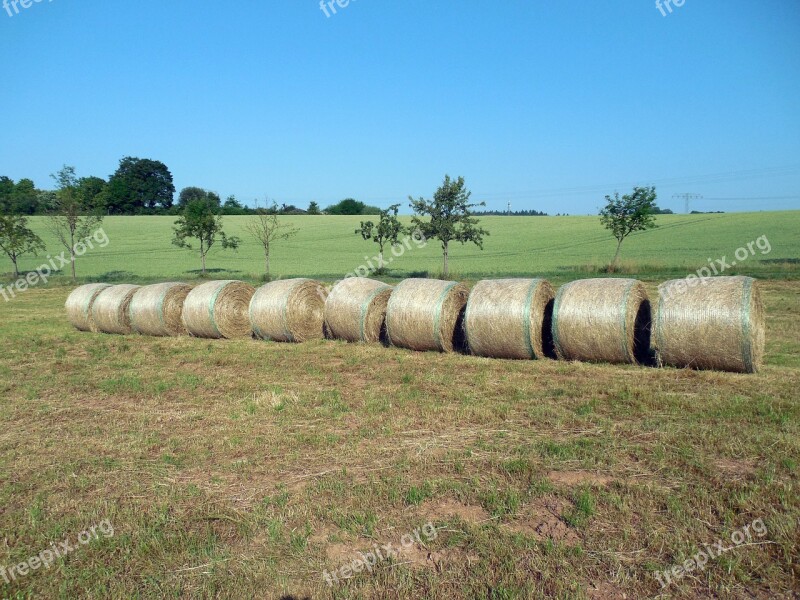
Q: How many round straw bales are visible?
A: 10